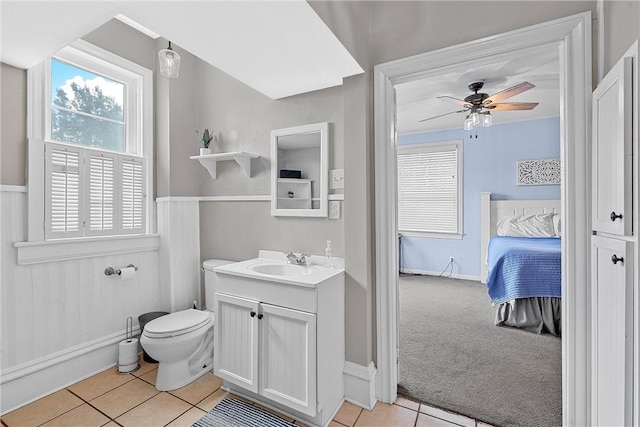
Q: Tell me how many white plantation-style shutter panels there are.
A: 3